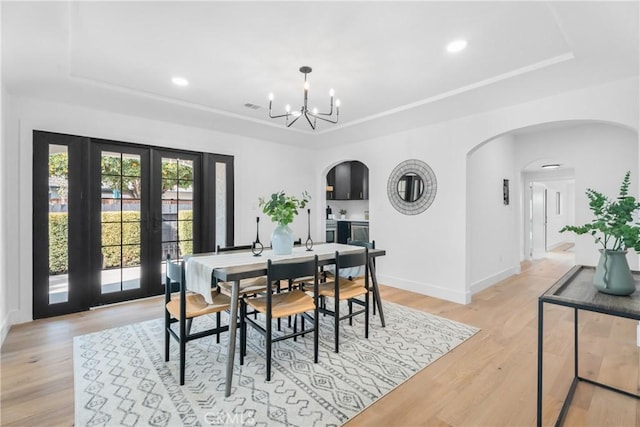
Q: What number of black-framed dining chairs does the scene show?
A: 6